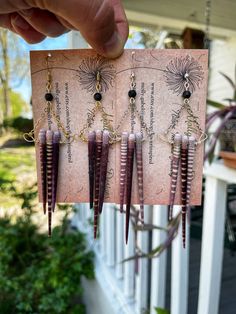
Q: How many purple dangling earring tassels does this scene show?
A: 12